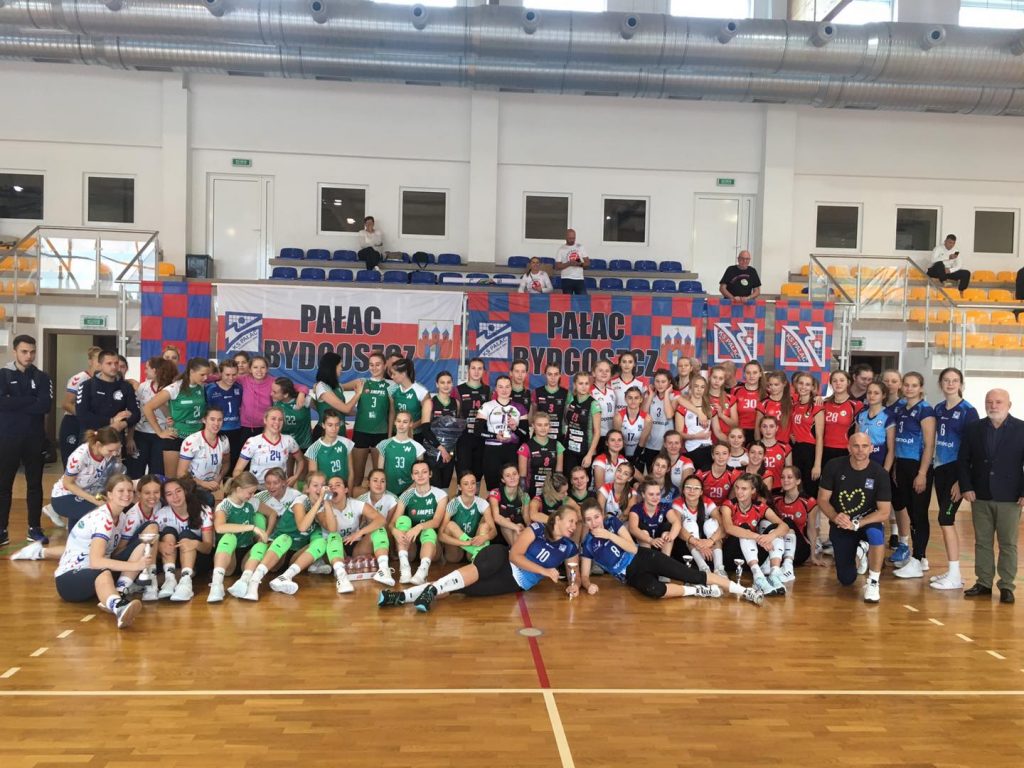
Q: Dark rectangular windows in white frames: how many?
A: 9